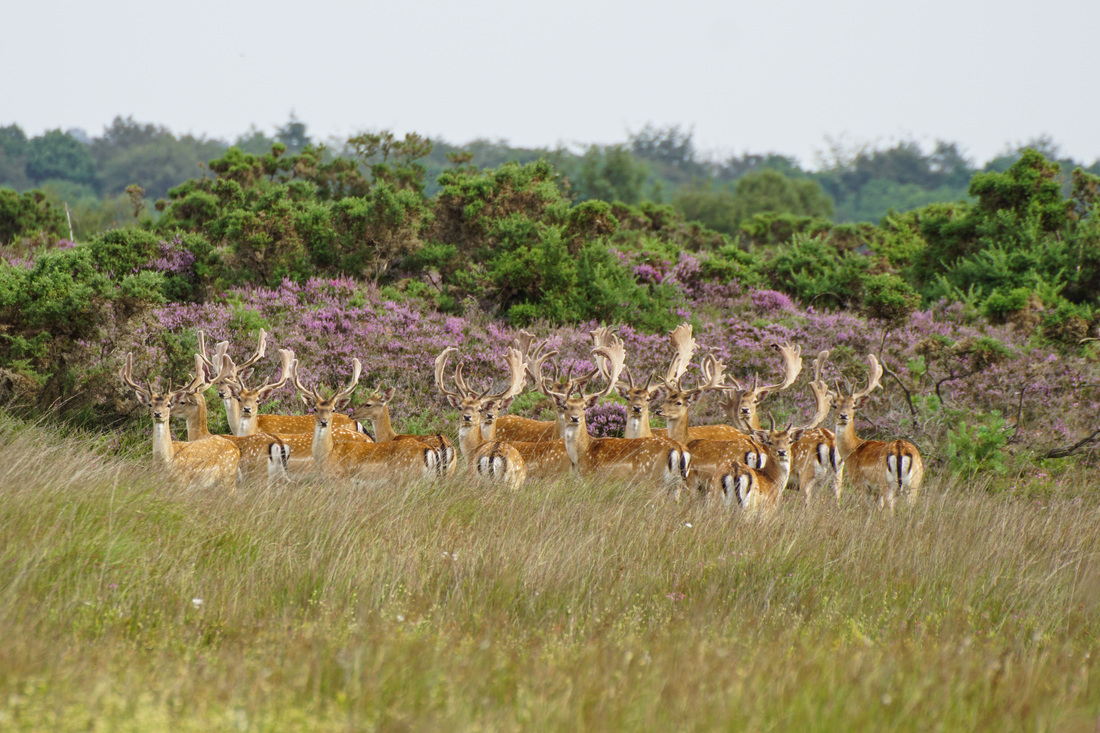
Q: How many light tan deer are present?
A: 15